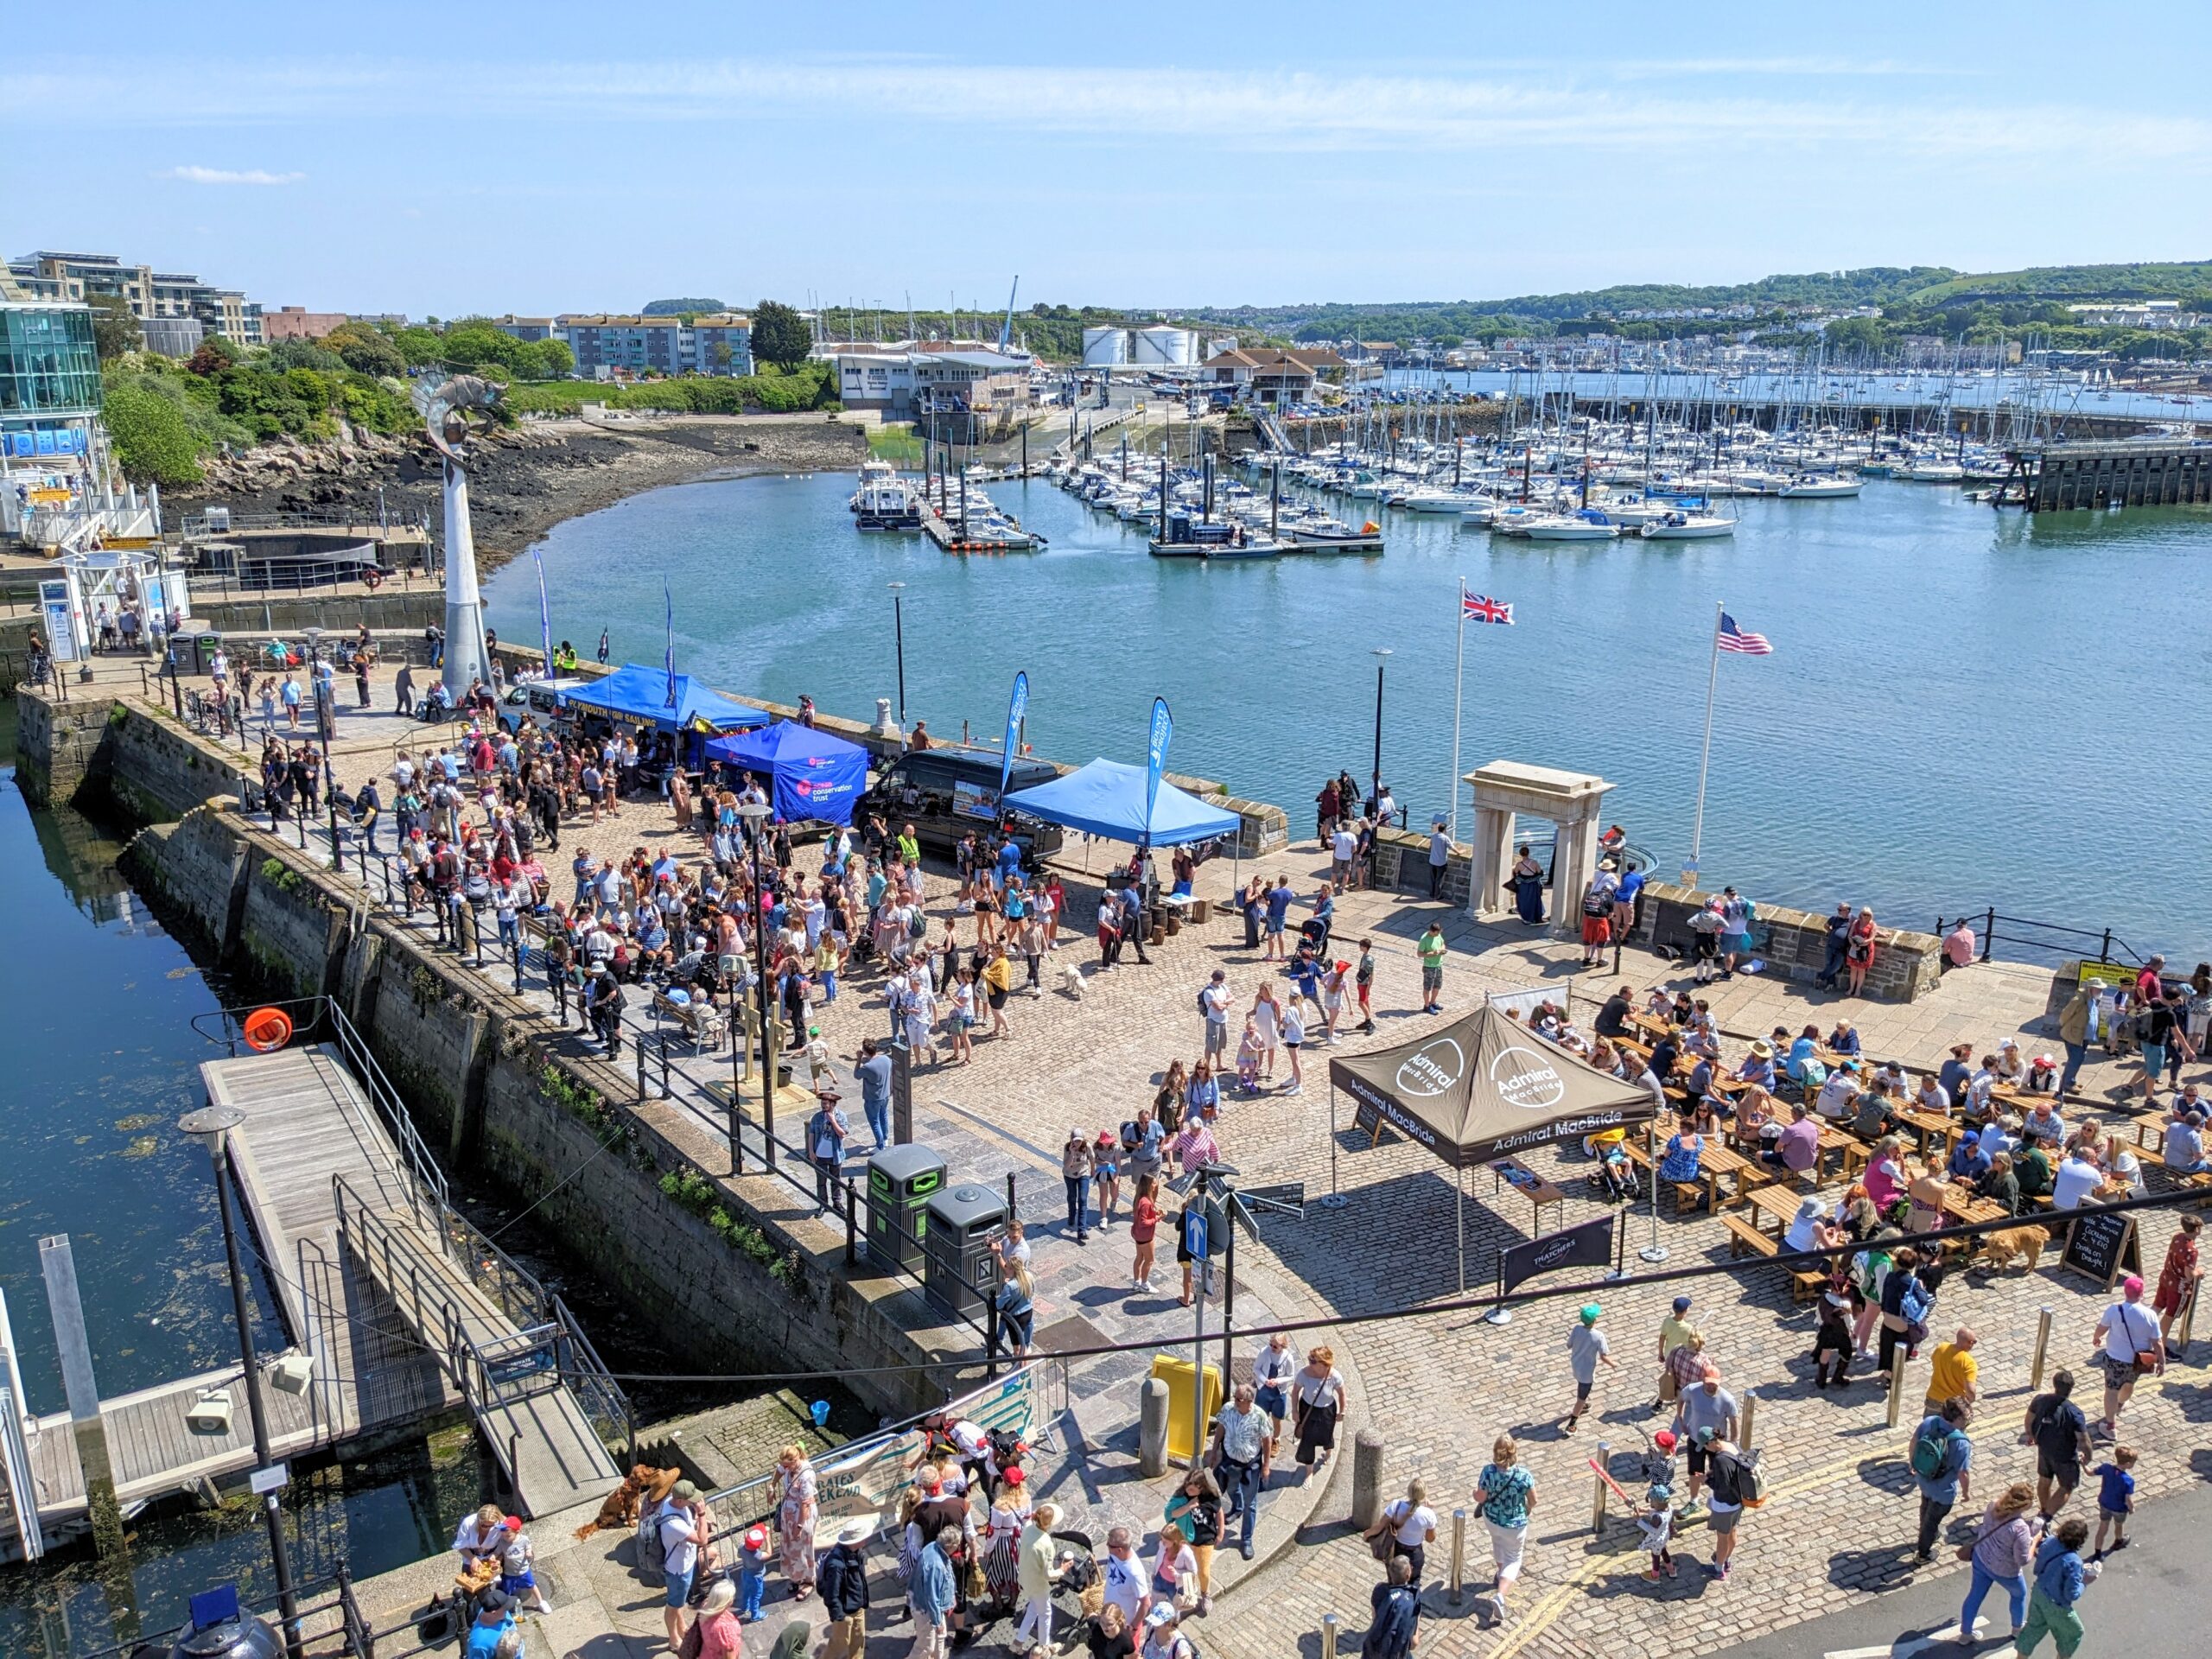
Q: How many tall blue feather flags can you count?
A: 4